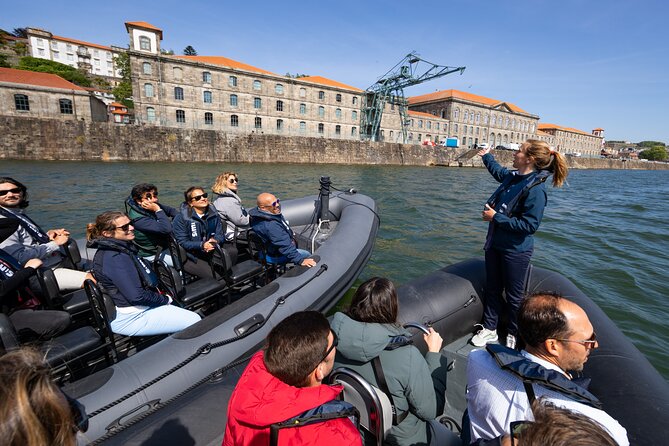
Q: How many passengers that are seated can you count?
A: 12